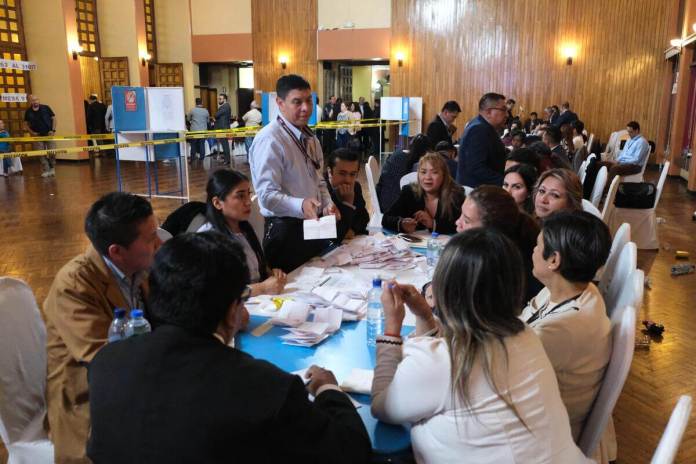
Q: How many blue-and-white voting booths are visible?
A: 3